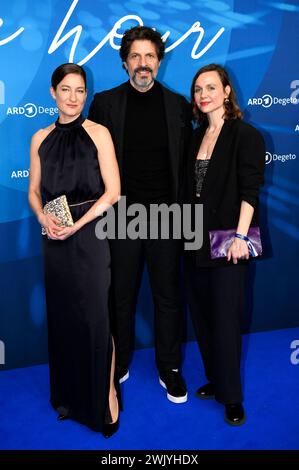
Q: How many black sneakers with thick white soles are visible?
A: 2